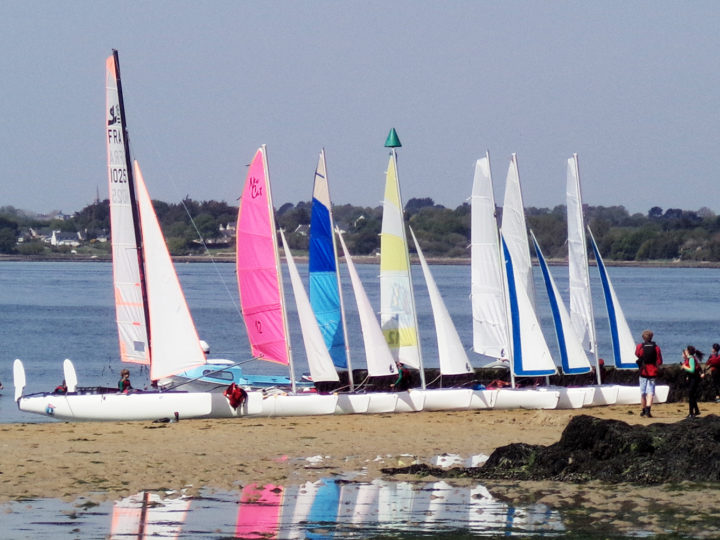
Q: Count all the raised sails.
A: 14